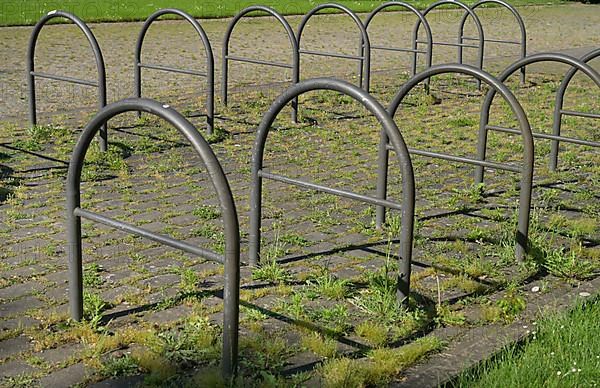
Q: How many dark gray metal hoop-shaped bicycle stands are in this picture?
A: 12